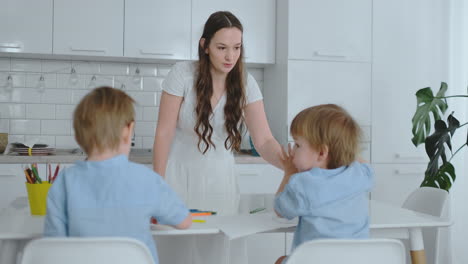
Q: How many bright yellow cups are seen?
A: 1